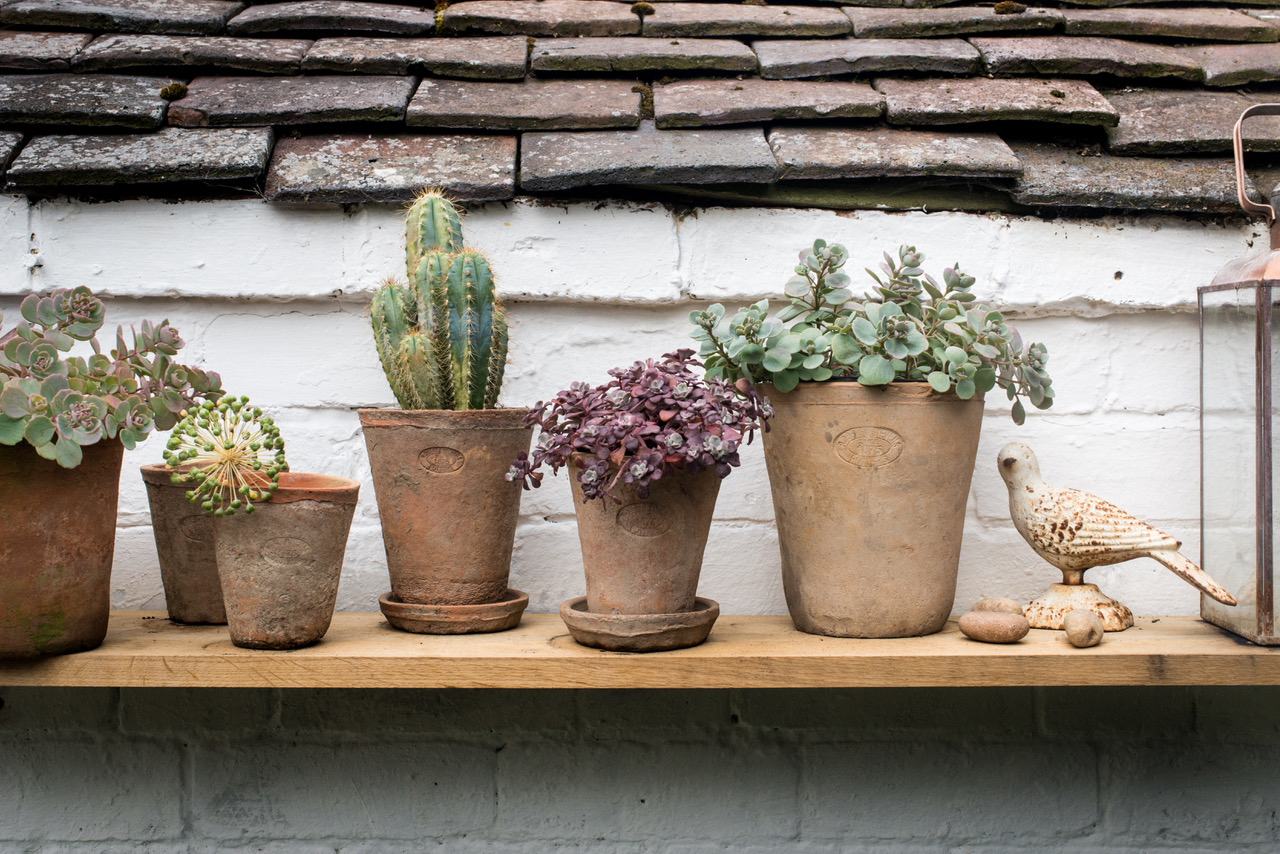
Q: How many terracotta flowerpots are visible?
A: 6